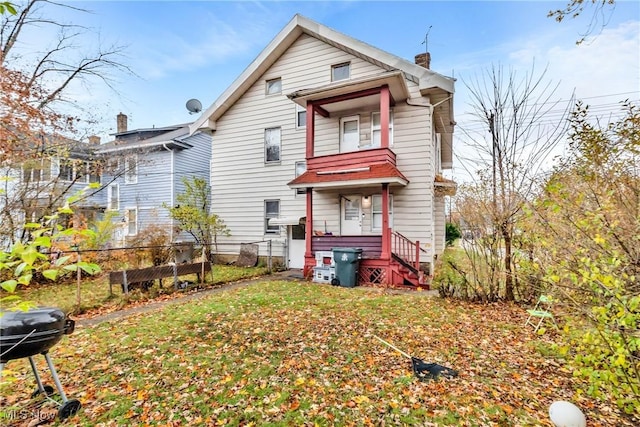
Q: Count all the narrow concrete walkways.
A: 1